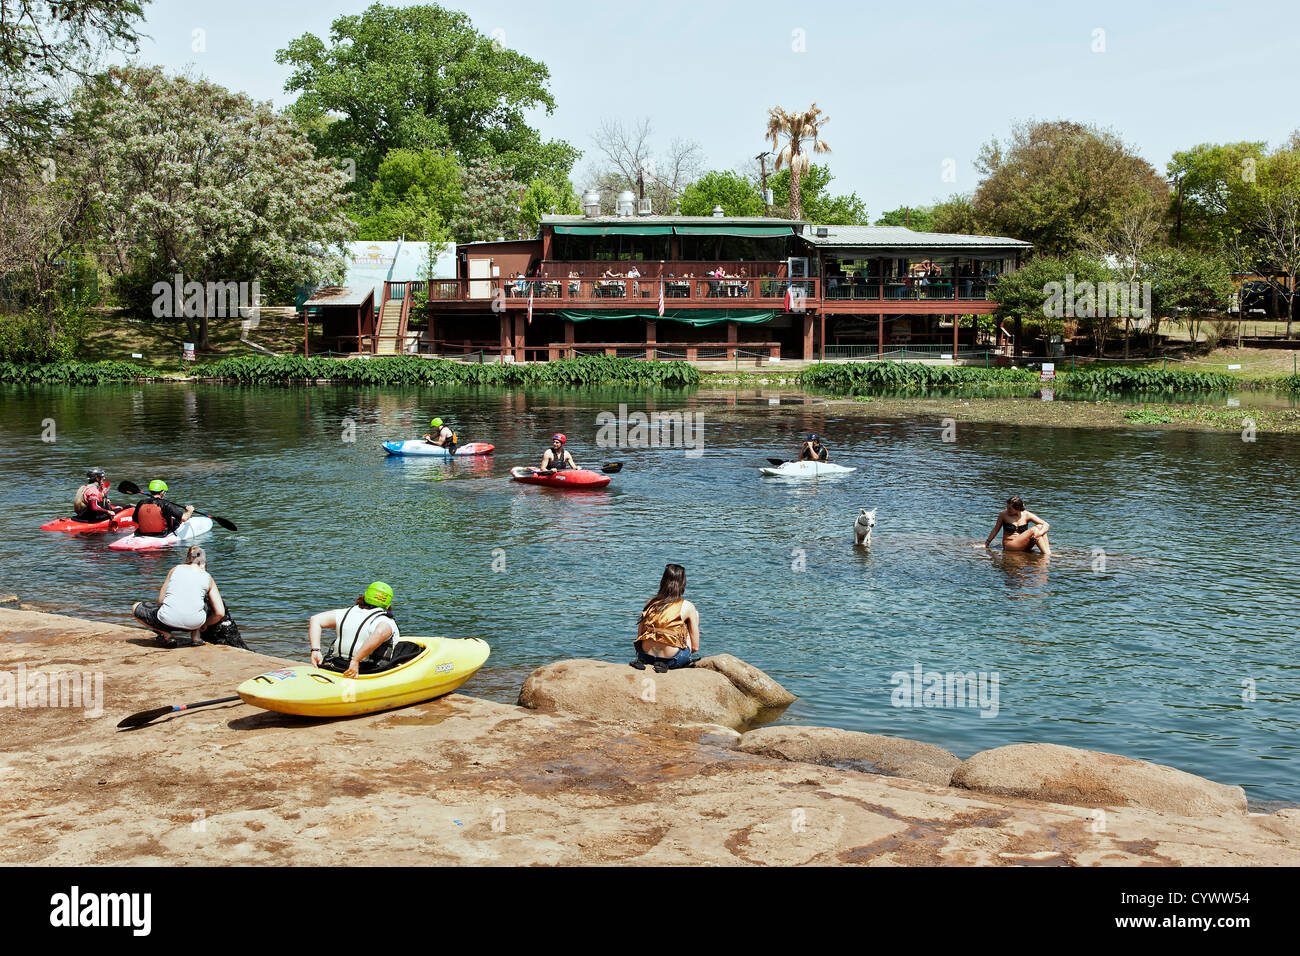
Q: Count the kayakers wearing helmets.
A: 6